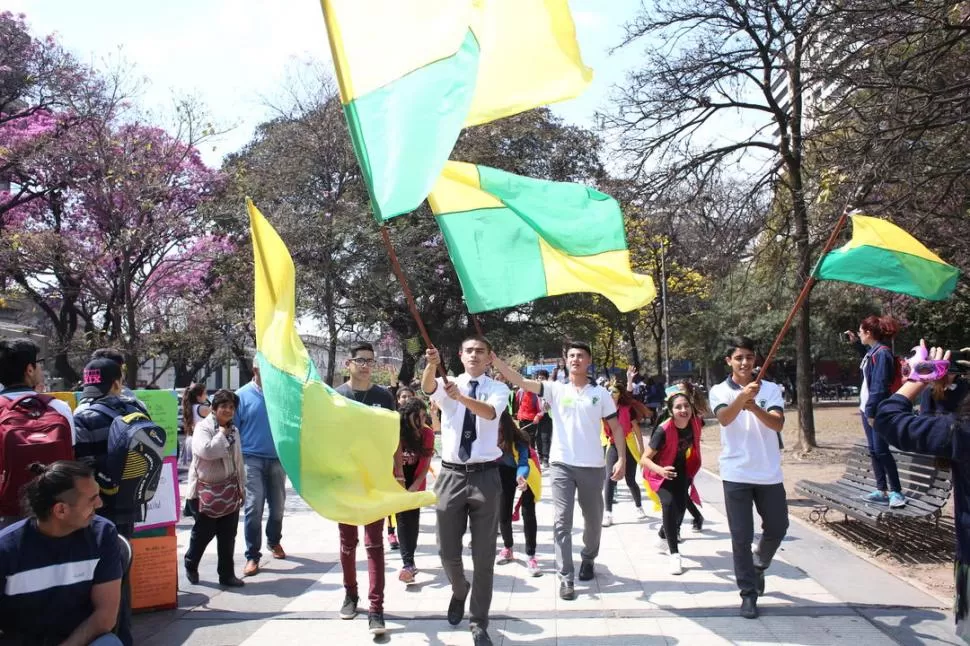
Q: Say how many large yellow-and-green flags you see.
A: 4